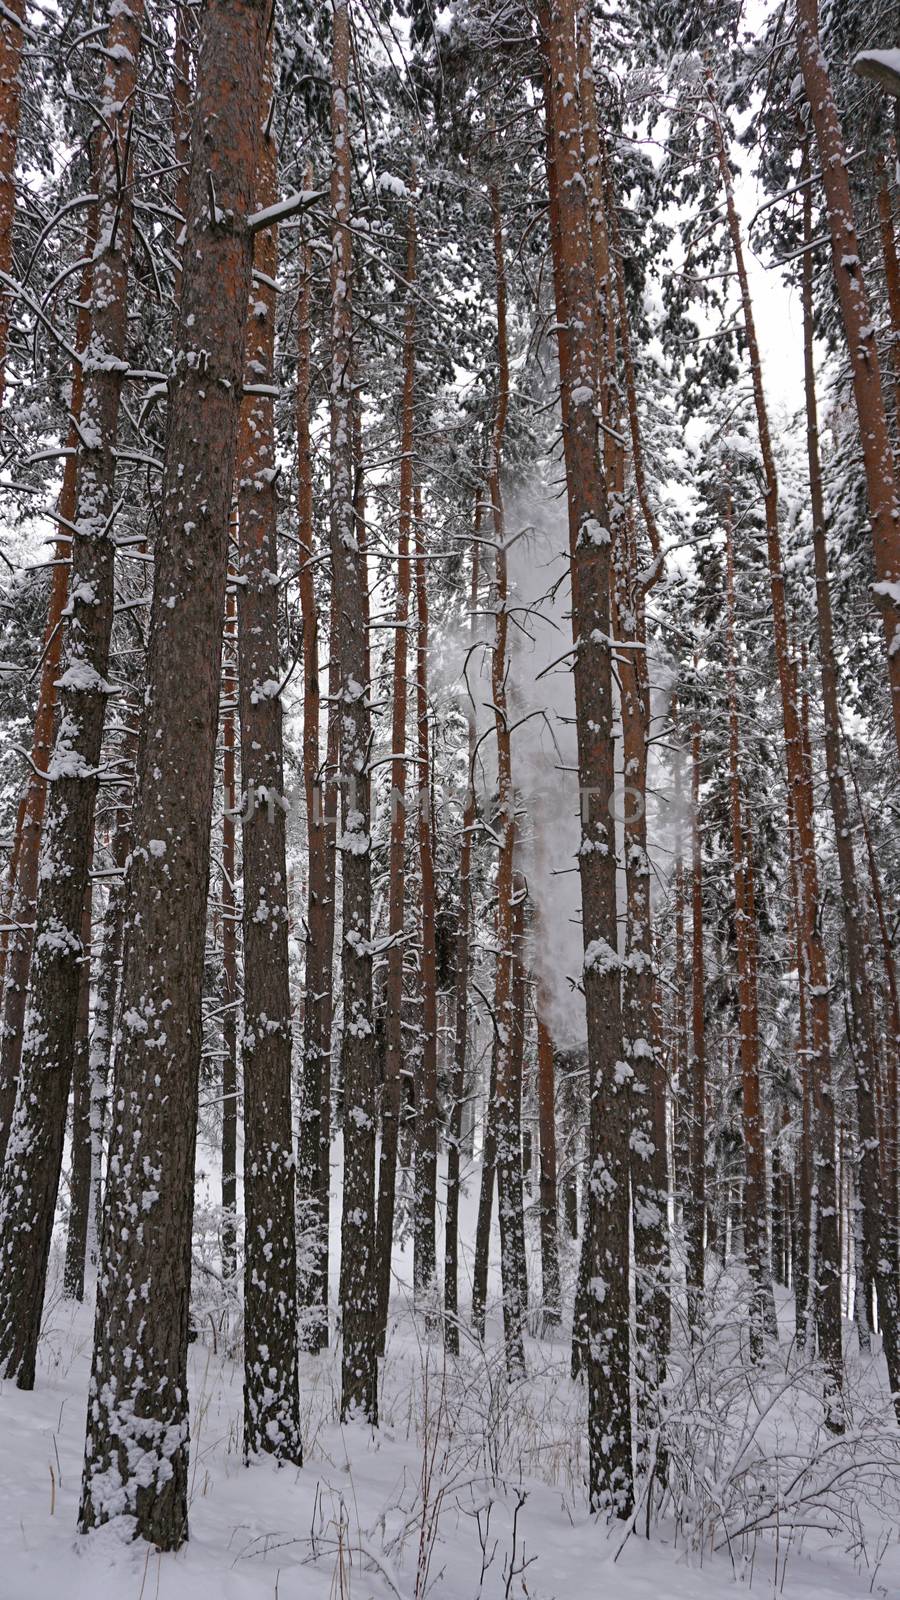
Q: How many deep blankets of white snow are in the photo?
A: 1